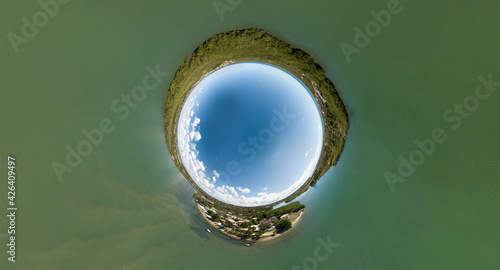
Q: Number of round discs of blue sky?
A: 1